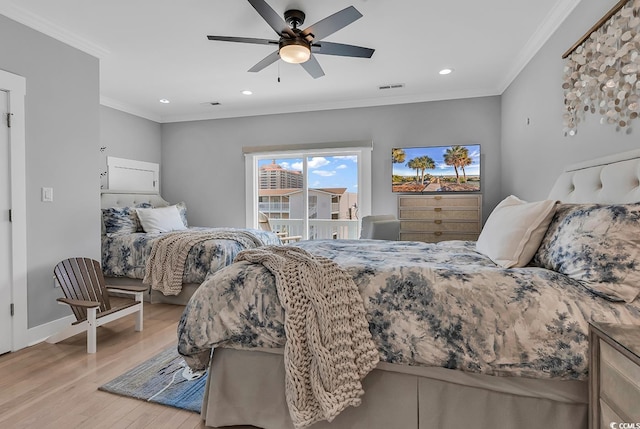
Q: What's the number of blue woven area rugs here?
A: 1